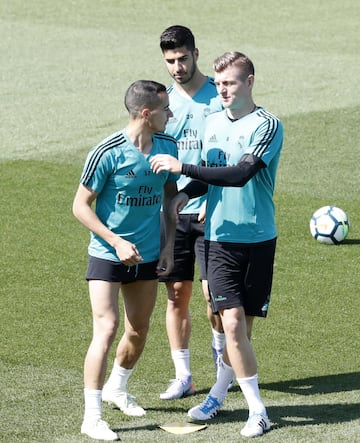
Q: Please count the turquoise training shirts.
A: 3